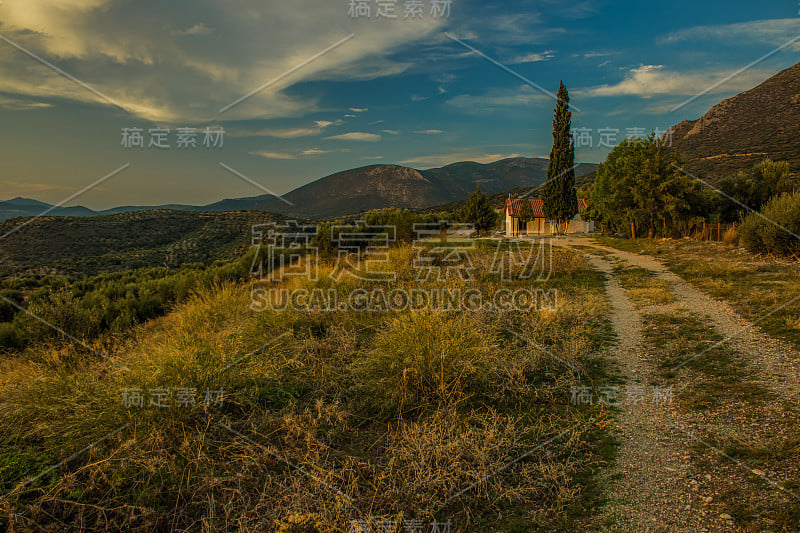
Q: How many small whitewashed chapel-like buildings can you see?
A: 1